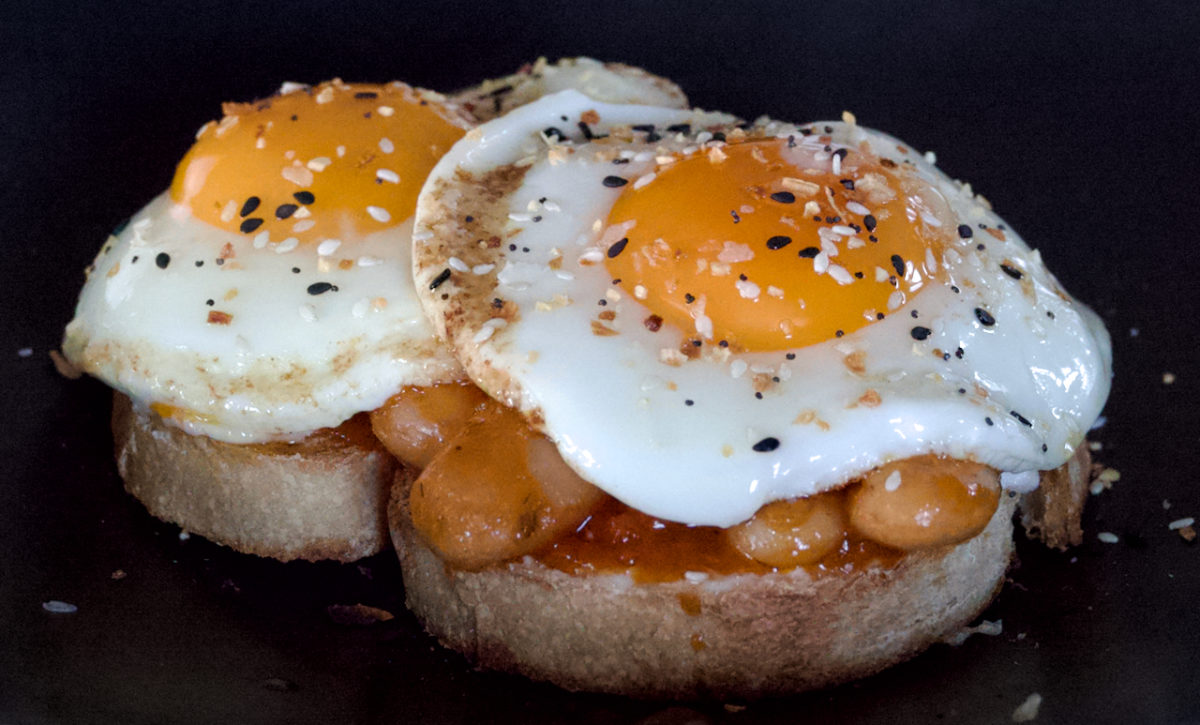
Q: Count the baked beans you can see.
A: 4